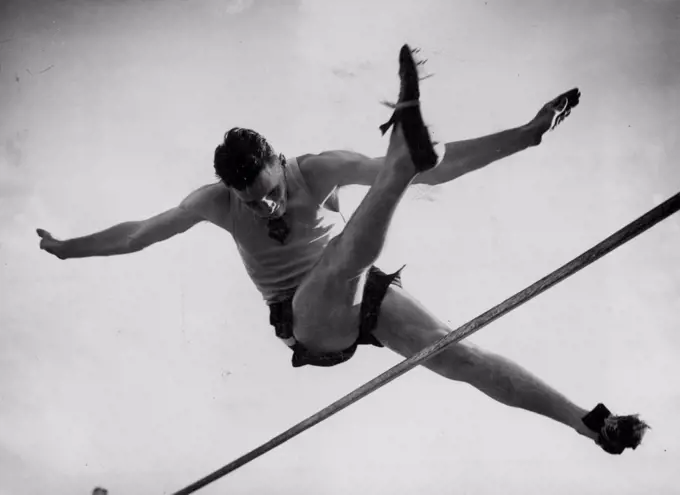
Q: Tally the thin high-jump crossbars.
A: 1